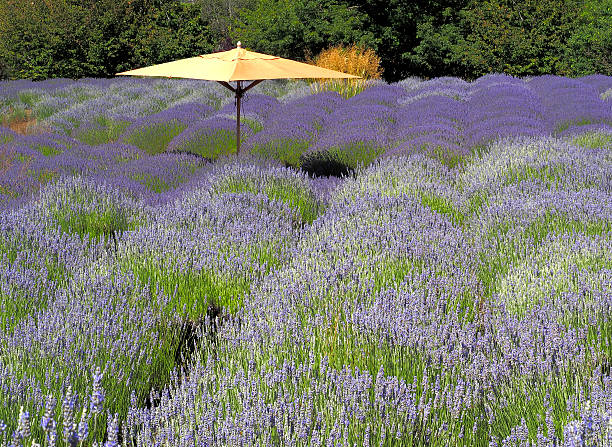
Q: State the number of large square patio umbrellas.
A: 1